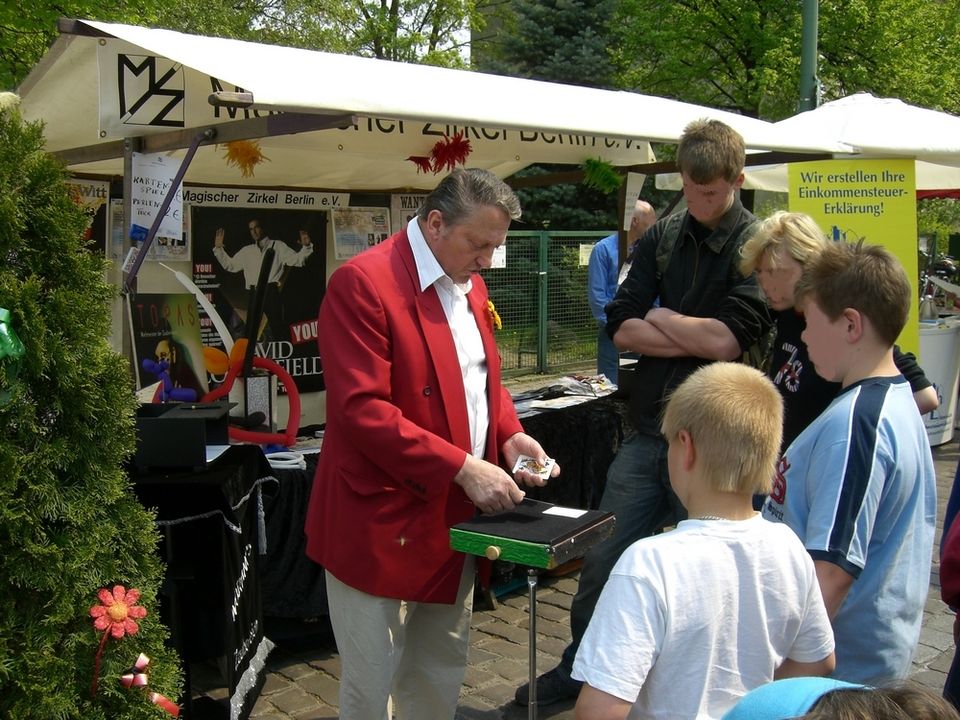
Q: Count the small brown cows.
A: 0